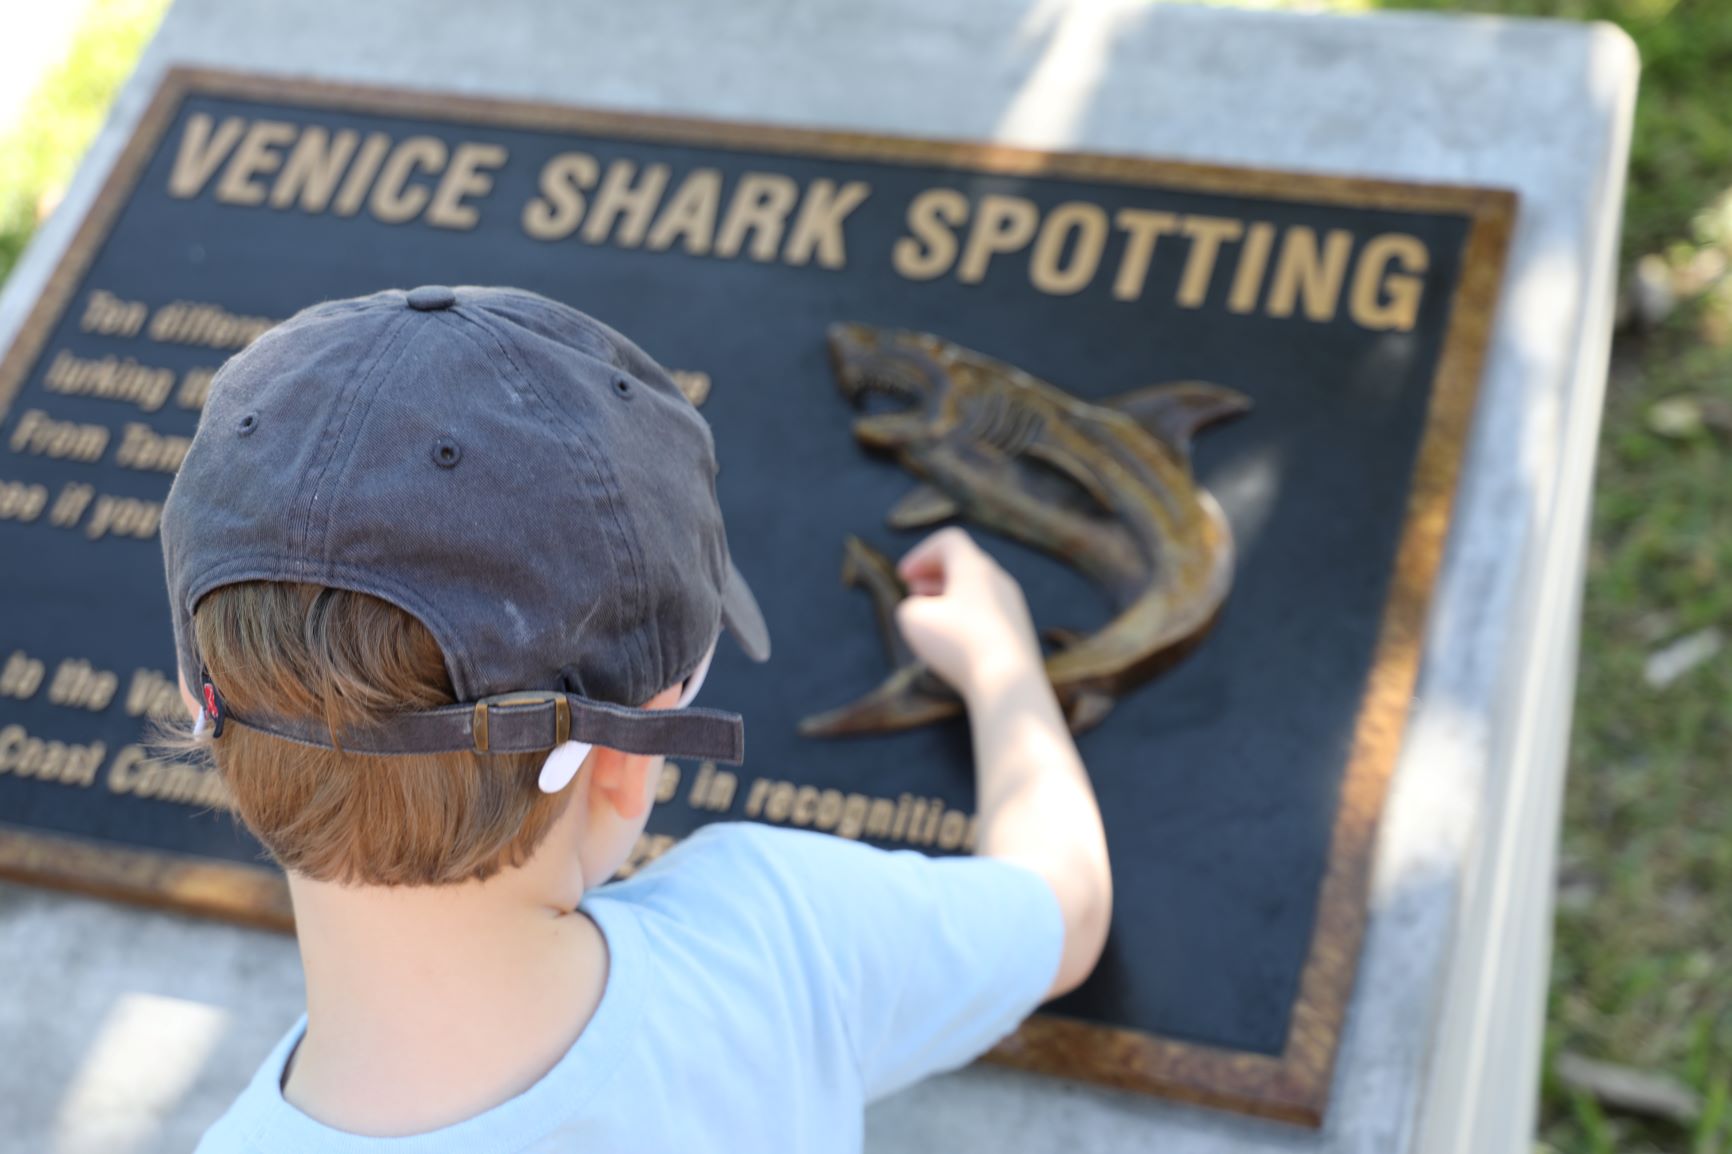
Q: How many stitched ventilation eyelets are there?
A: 3